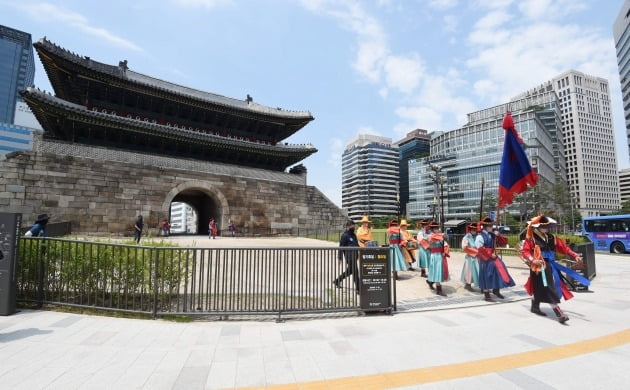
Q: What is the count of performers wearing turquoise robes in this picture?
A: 4